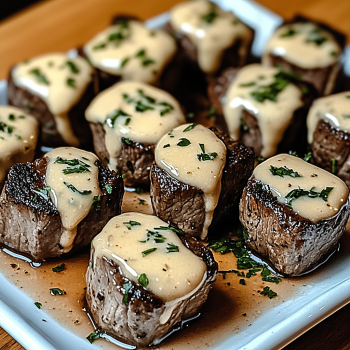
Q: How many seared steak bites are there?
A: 12